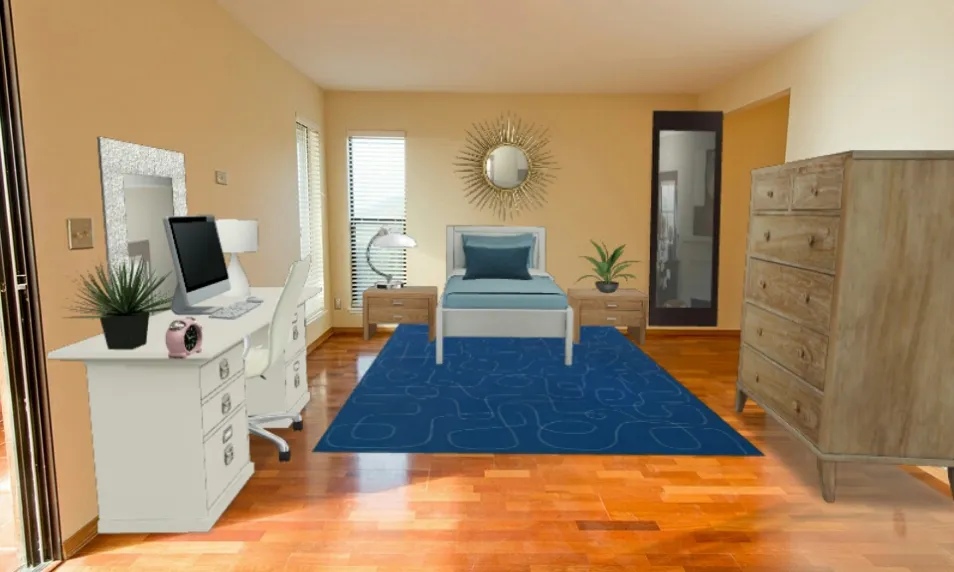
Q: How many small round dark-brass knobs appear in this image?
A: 10